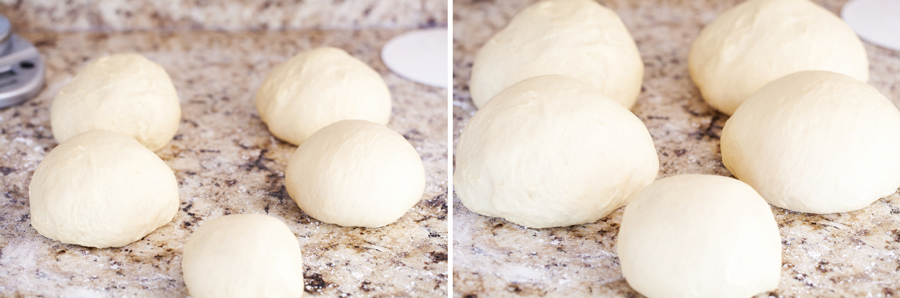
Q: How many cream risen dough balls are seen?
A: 10